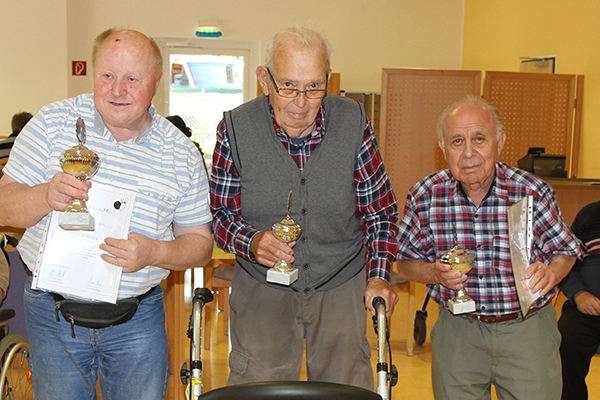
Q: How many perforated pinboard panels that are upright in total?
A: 2